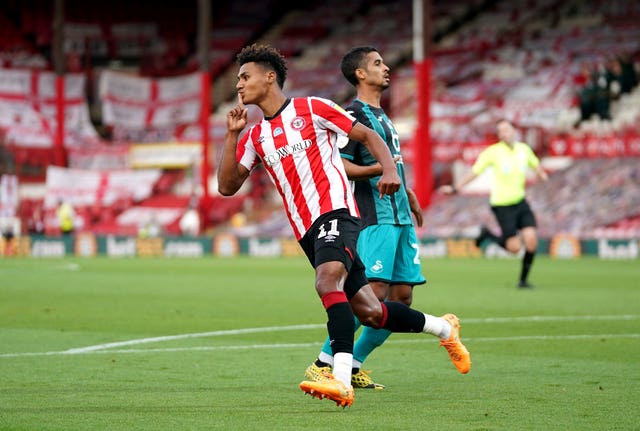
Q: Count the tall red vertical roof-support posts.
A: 3